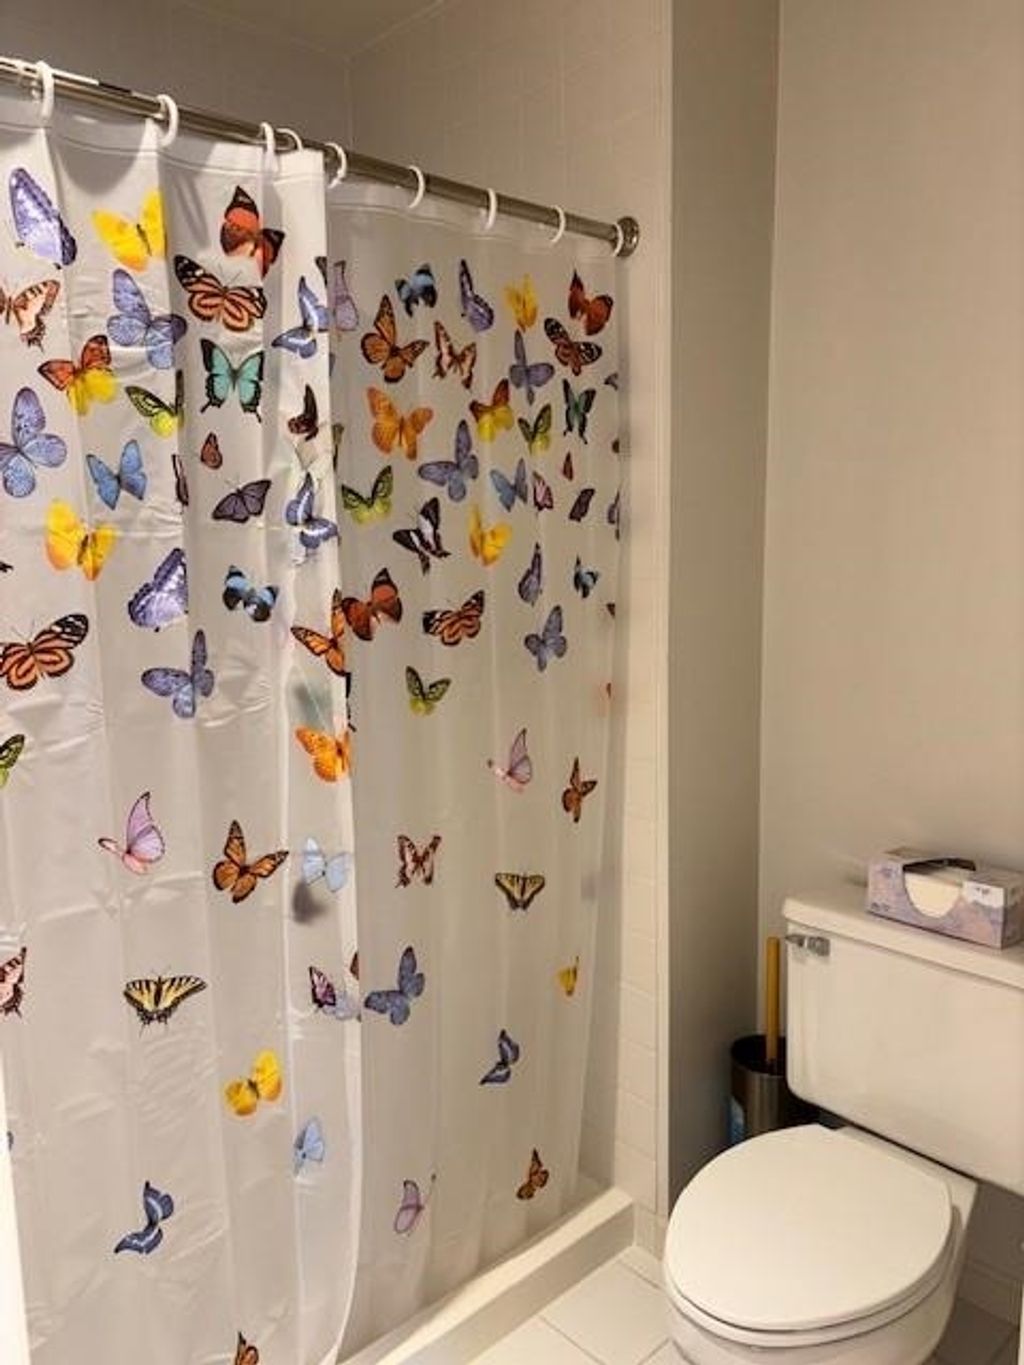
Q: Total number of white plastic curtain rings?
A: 9